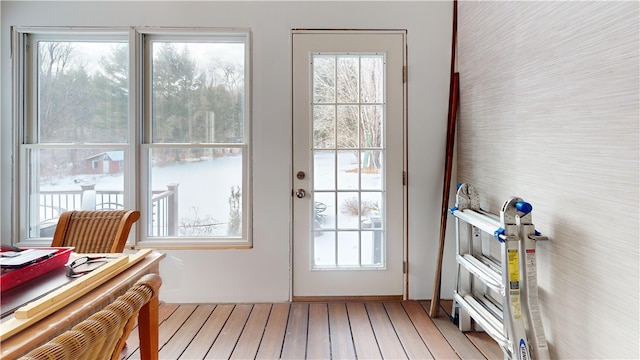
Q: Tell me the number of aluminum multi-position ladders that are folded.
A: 1